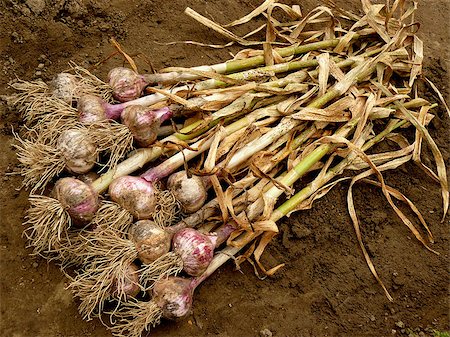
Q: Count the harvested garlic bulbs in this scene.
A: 12